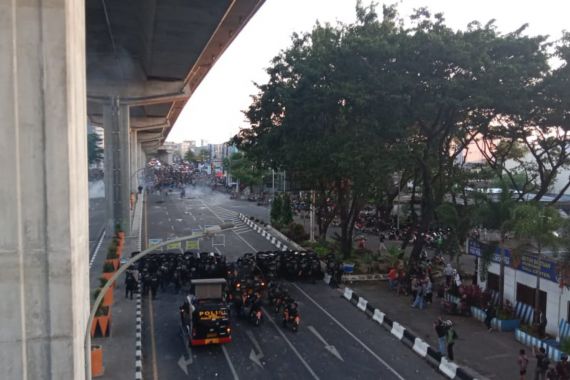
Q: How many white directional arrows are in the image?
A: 3